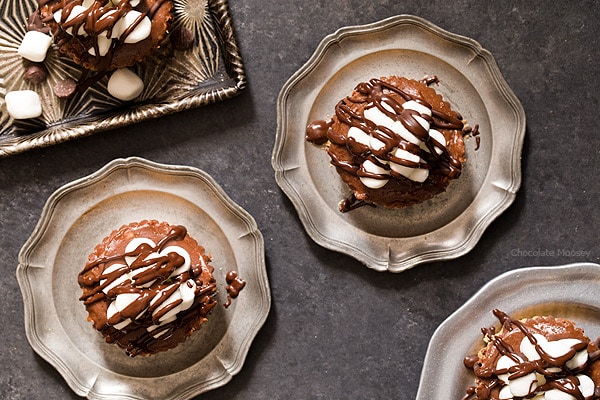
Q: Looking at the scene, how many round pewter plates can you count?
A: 3